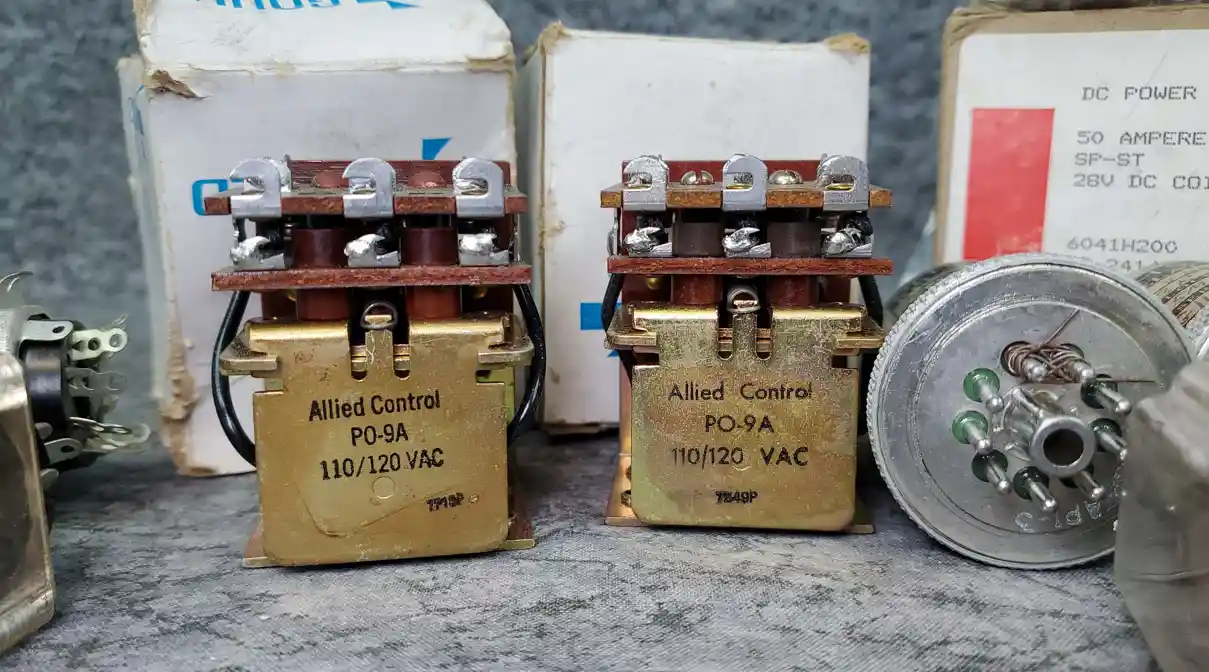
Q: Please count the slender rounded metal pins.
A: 9